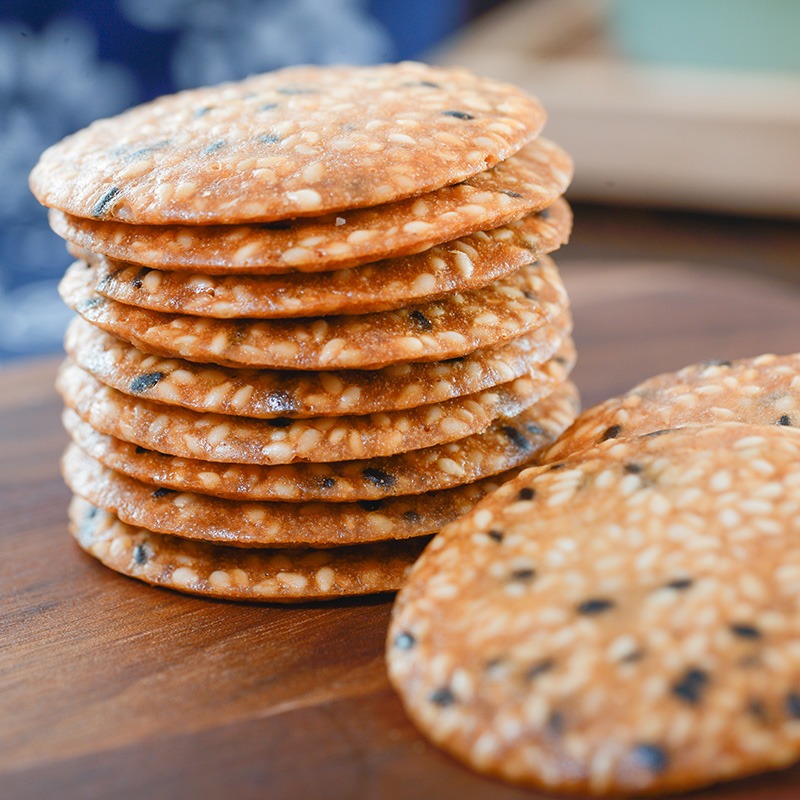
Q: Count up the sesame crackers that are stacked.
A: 9